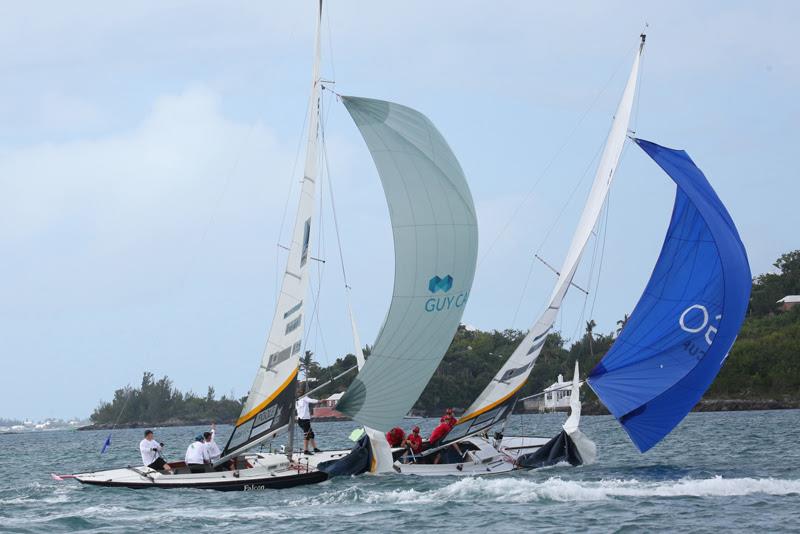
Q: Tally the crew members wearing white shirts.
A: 4